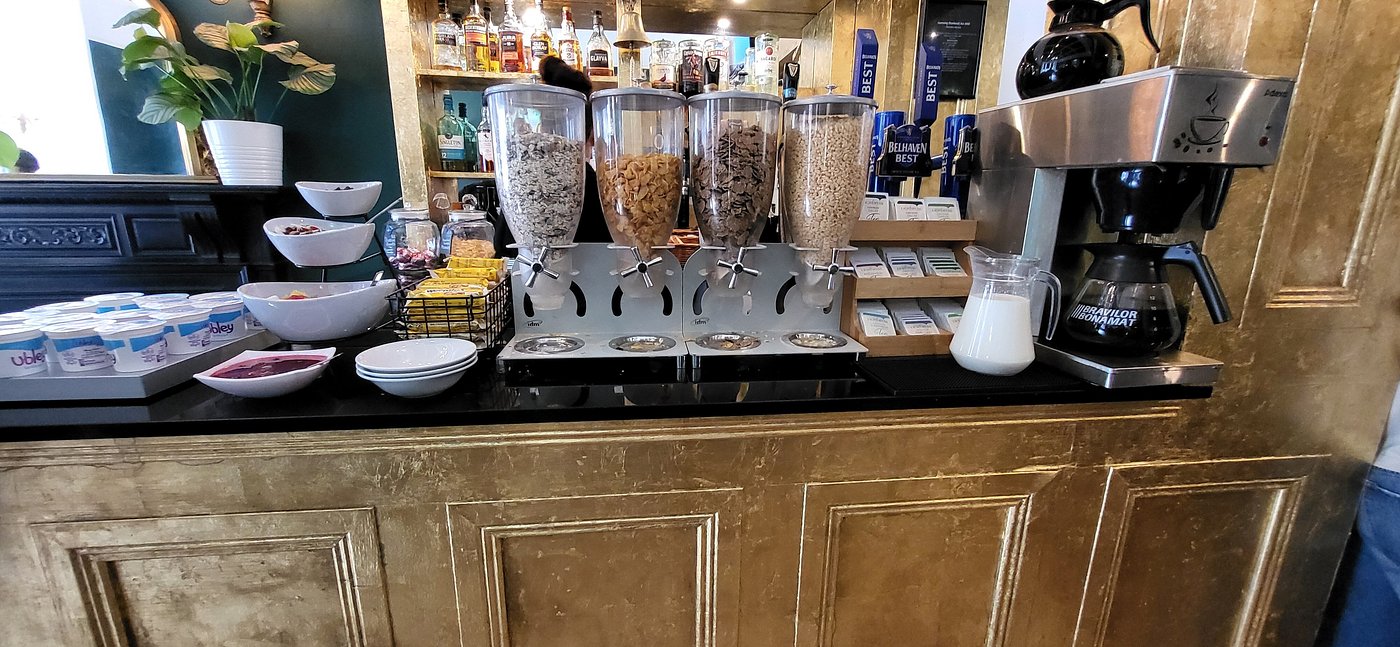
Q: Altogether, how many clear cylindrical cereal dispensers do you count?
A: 4